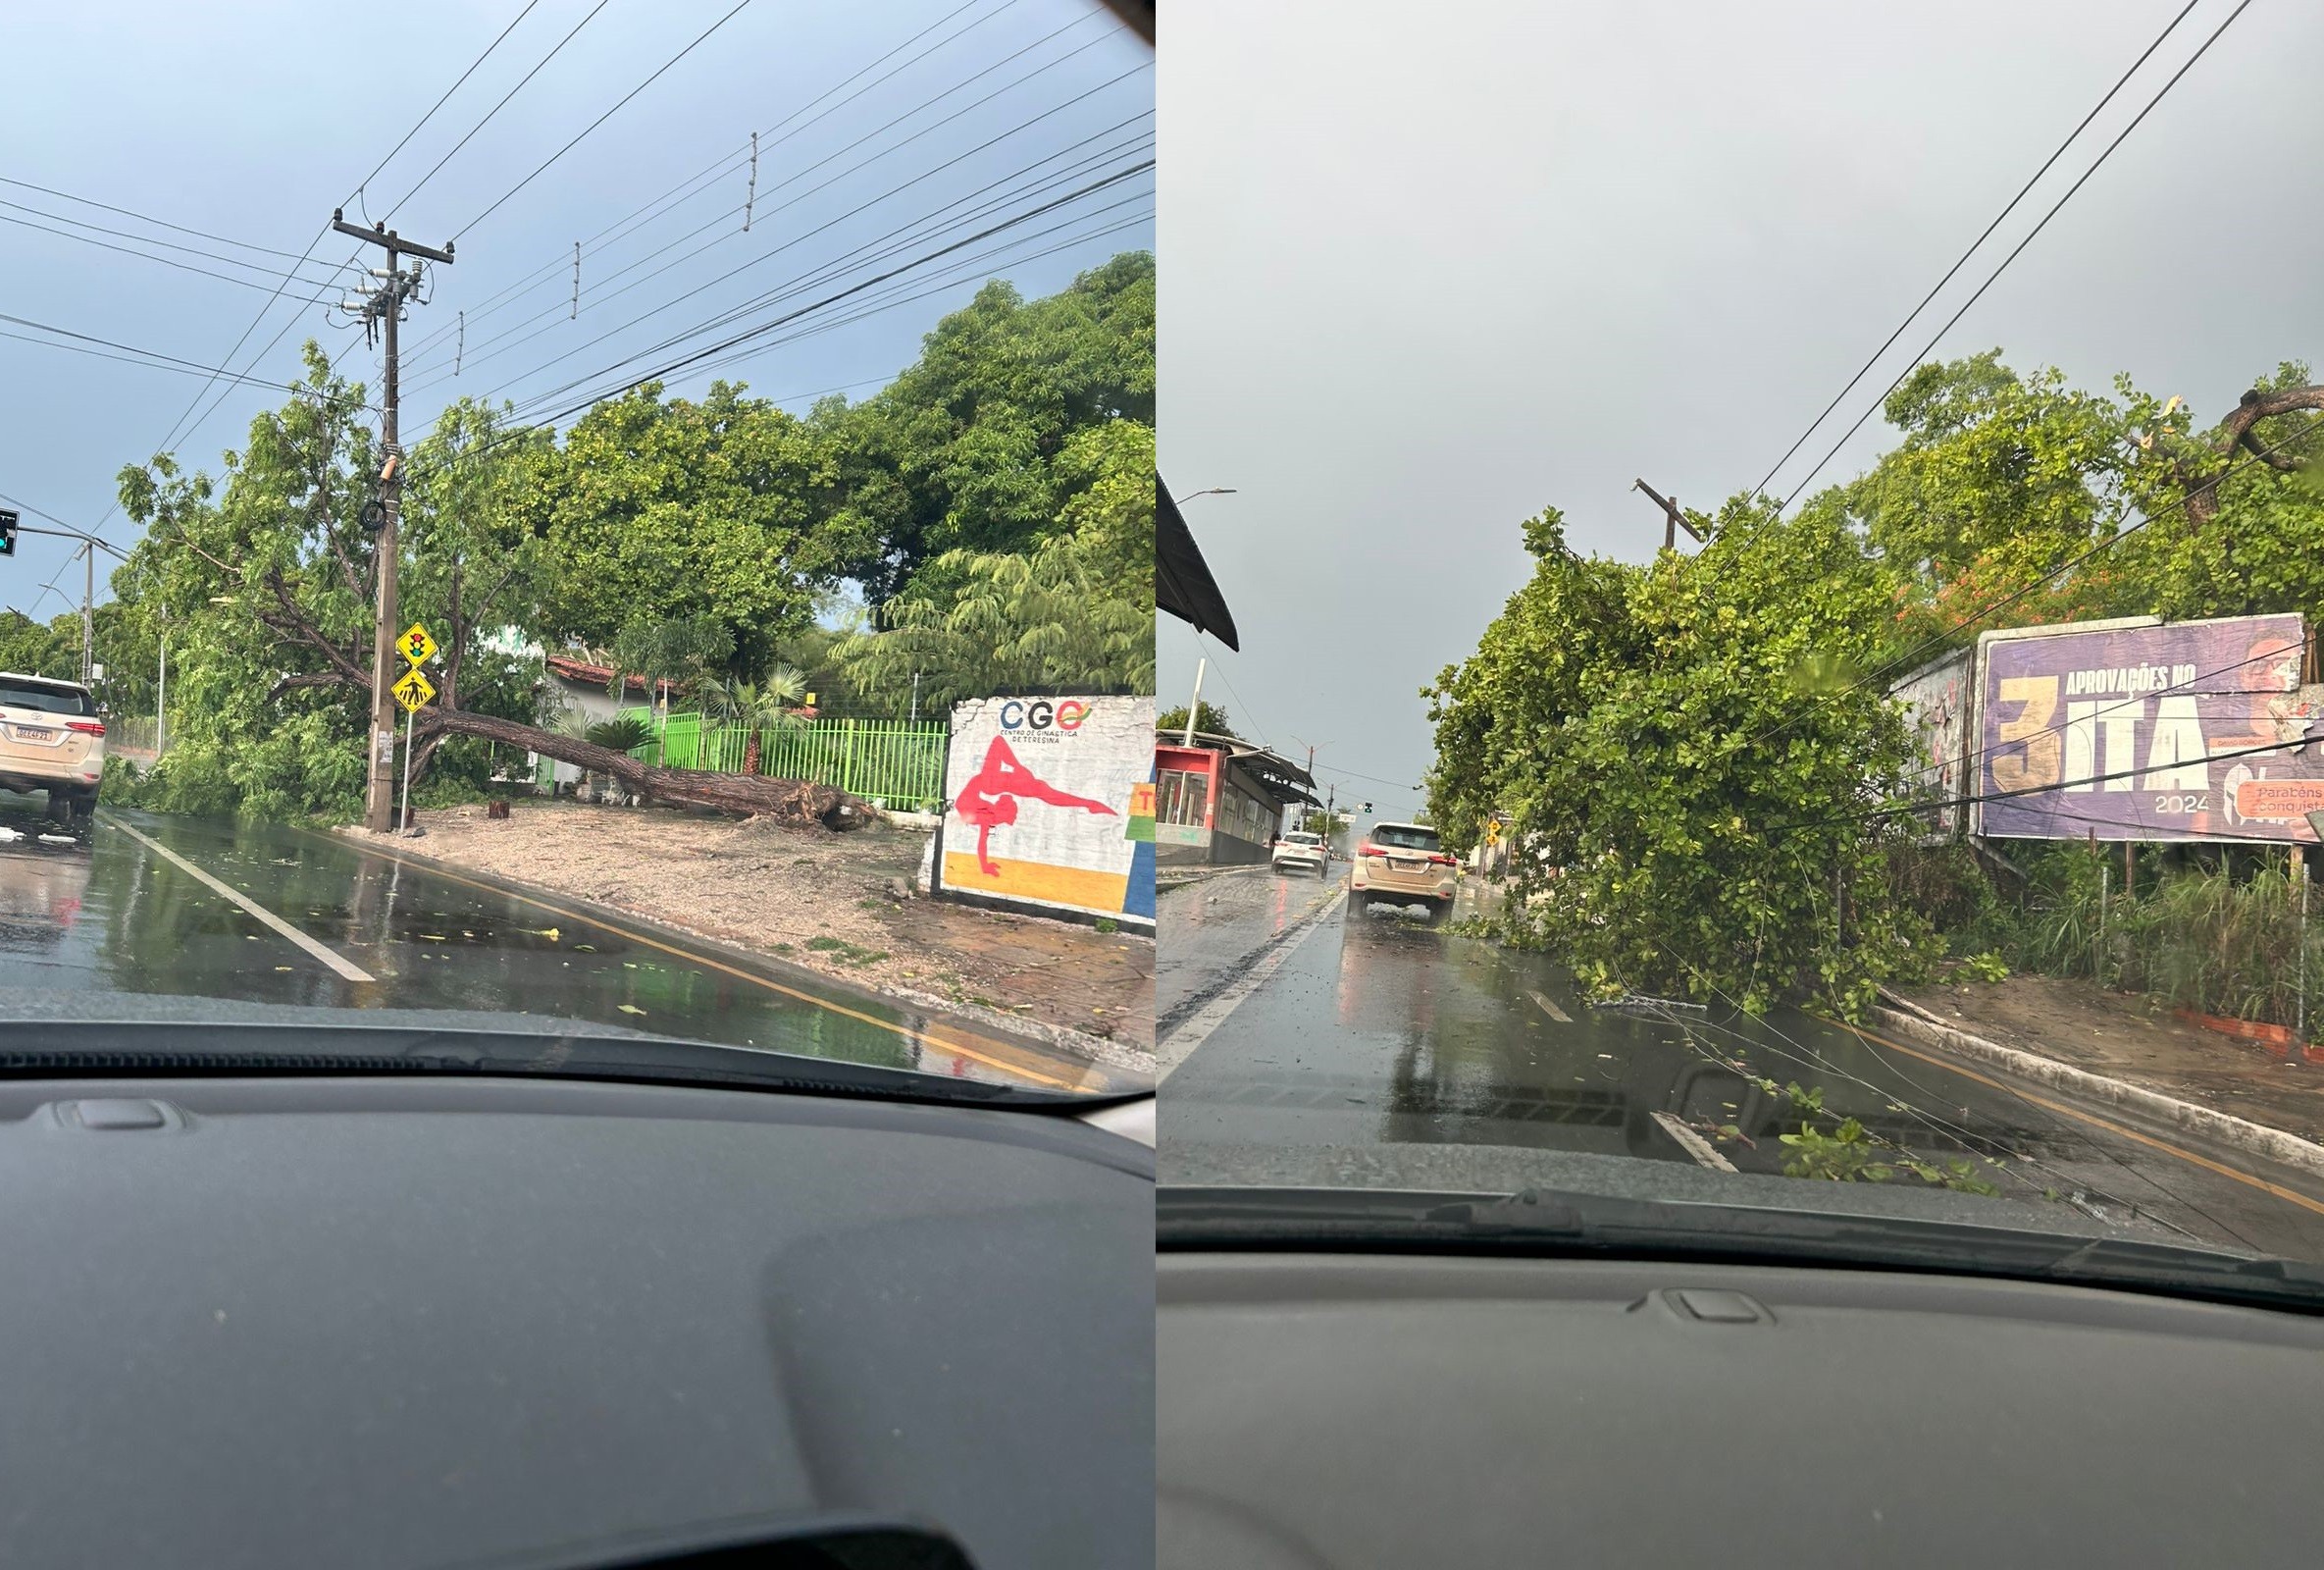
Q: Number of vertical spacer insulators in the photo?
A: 3